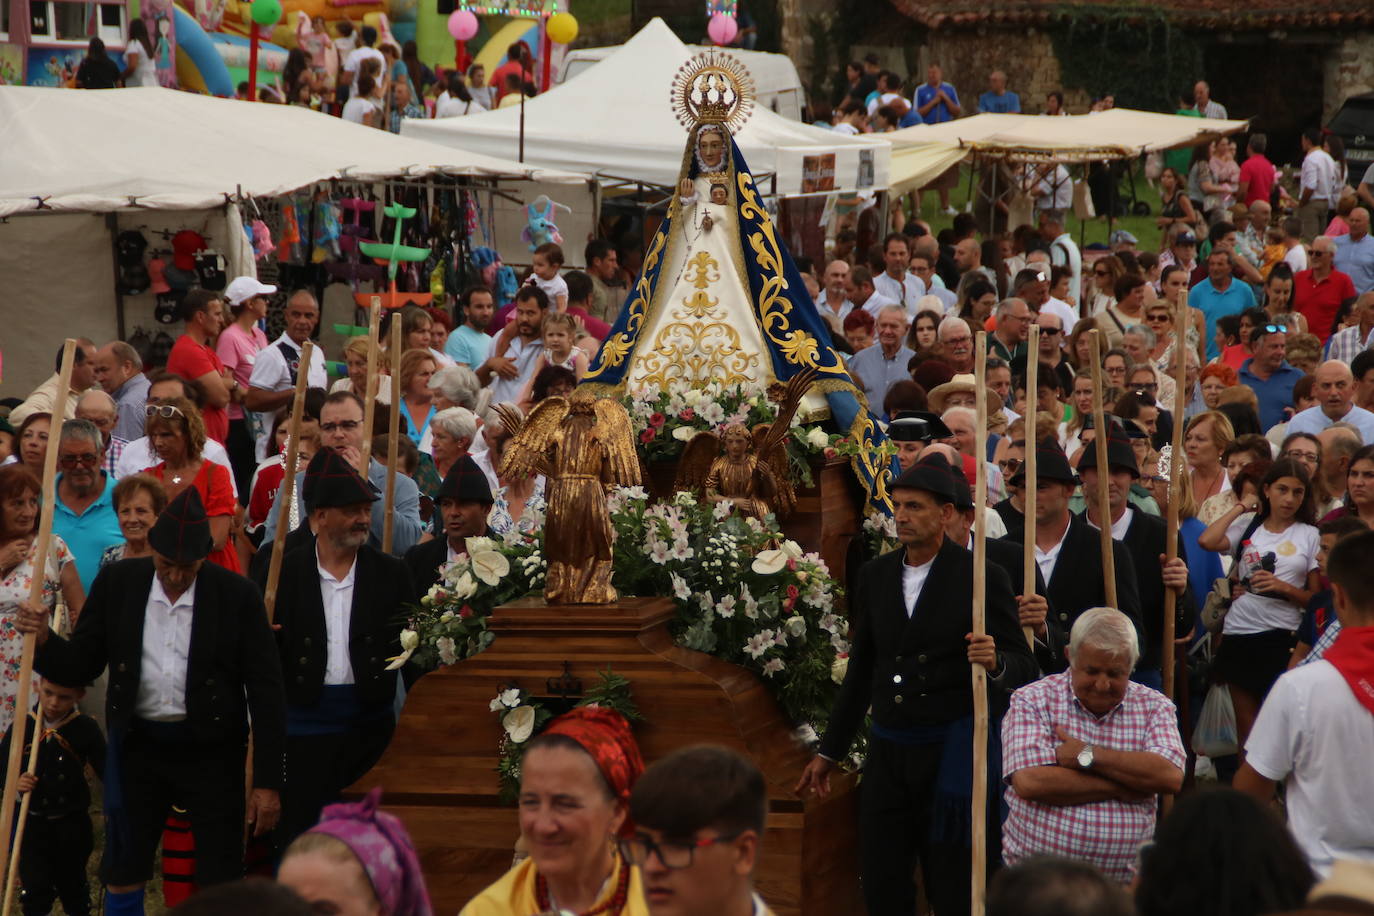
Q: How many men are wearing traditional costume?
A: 8